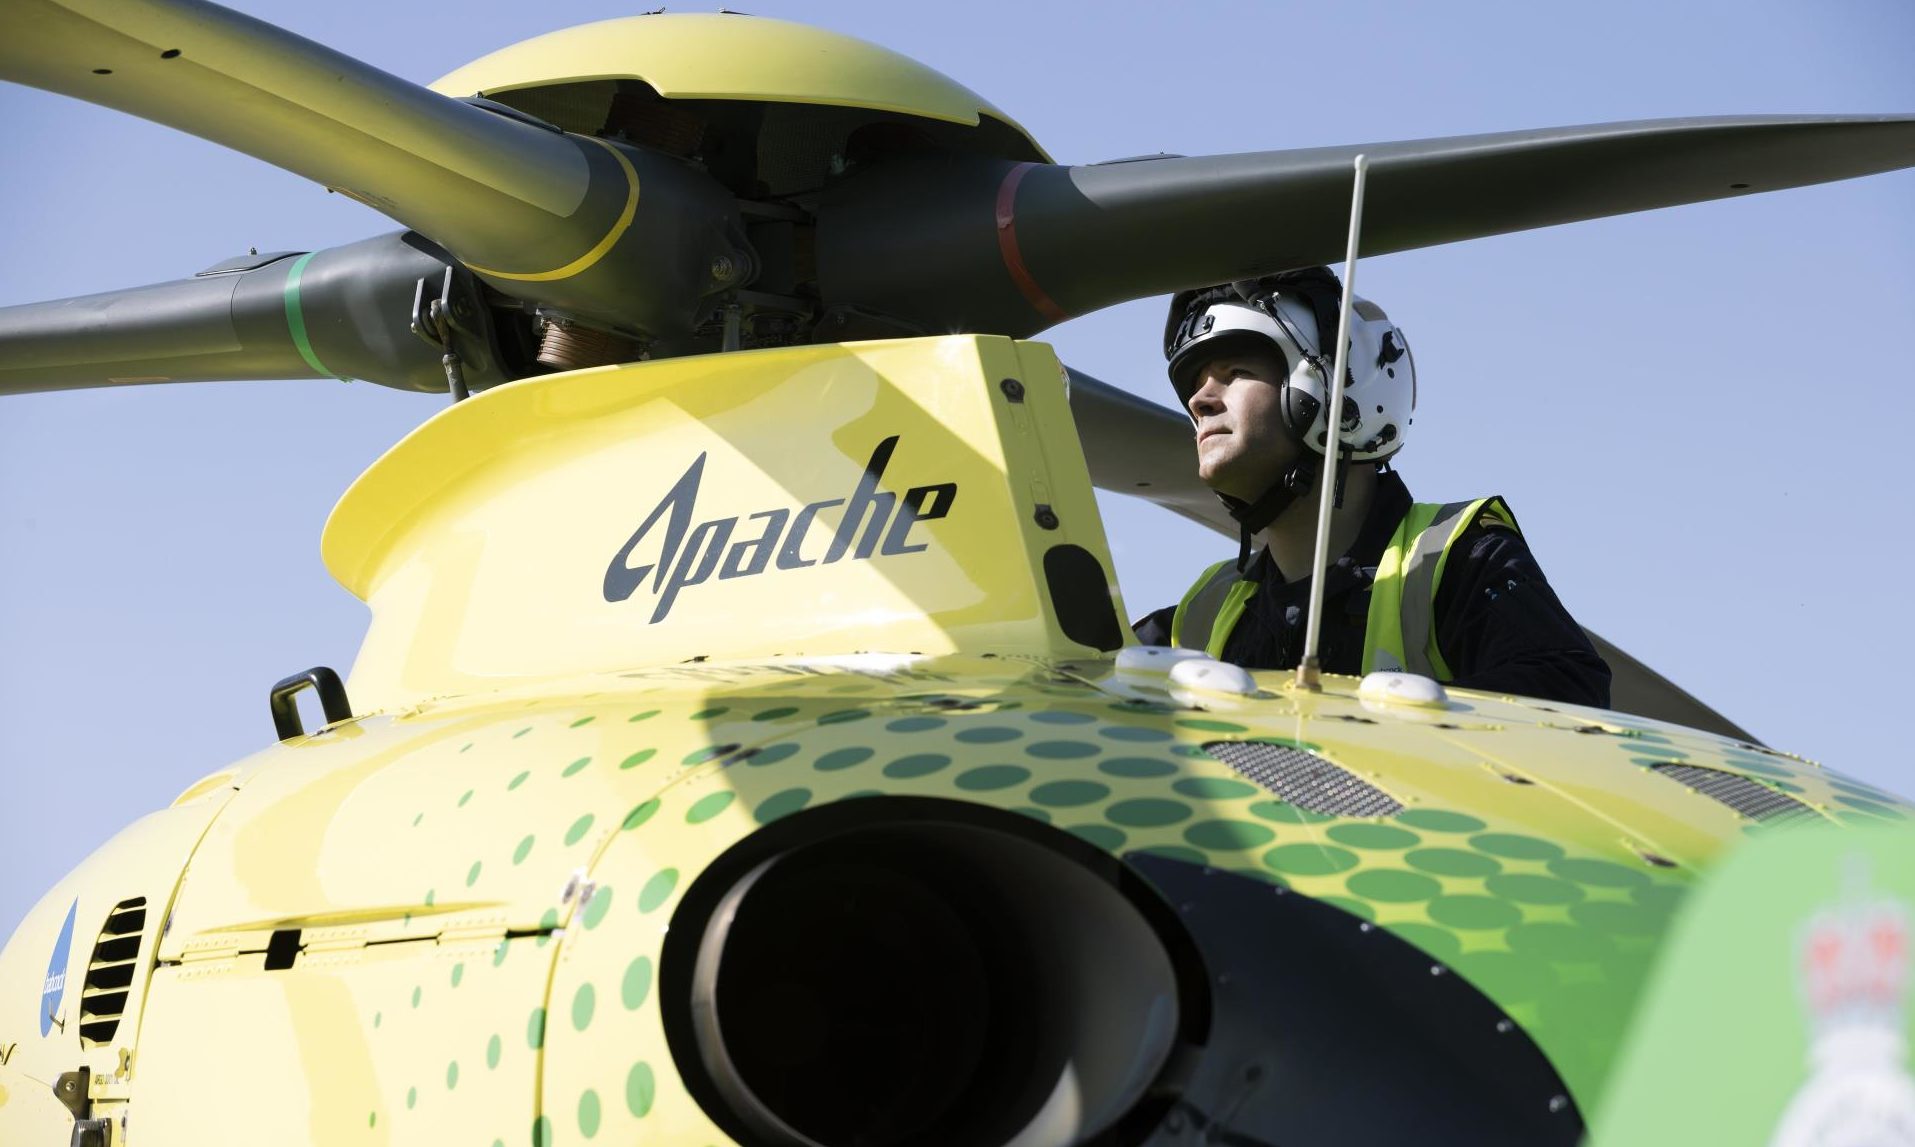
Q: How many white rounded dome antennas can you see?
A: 3